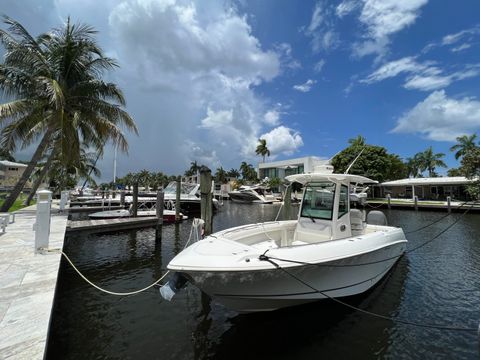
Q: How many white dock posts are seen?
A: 2